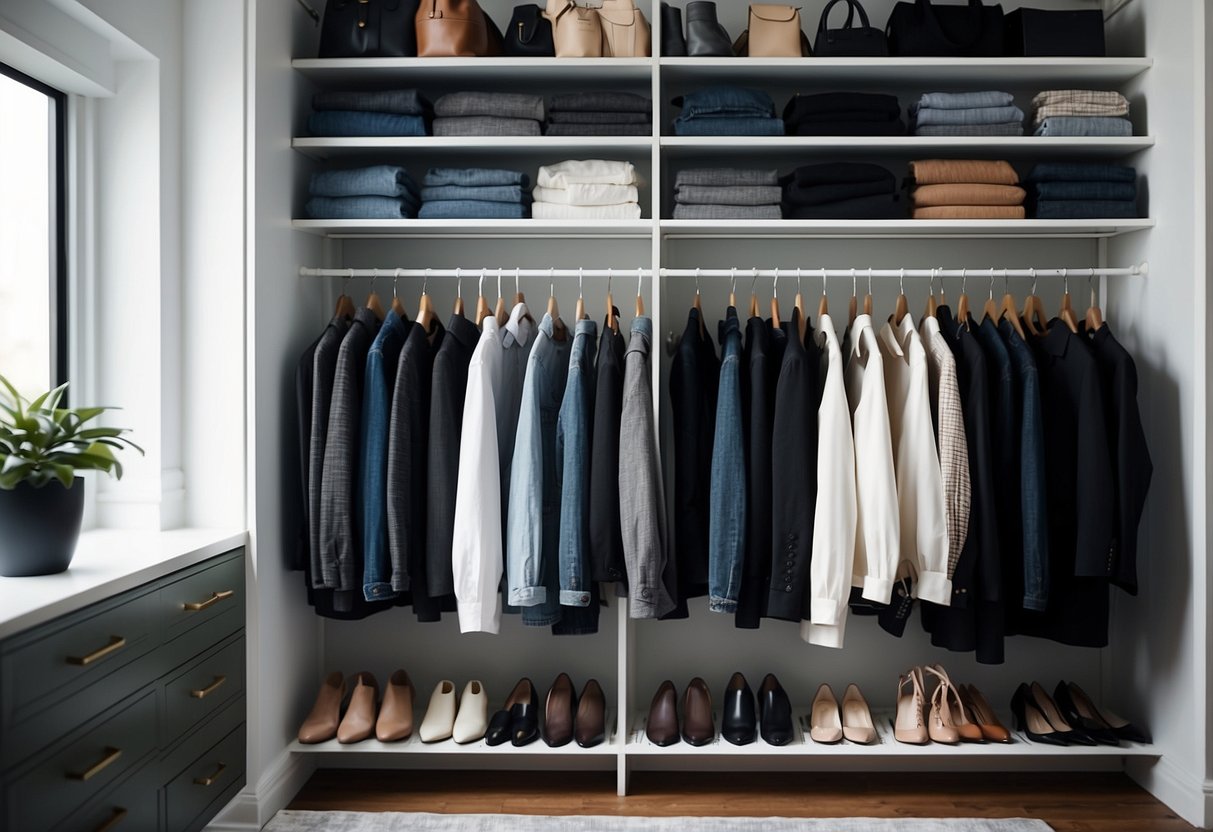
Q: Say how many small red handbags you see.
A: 0